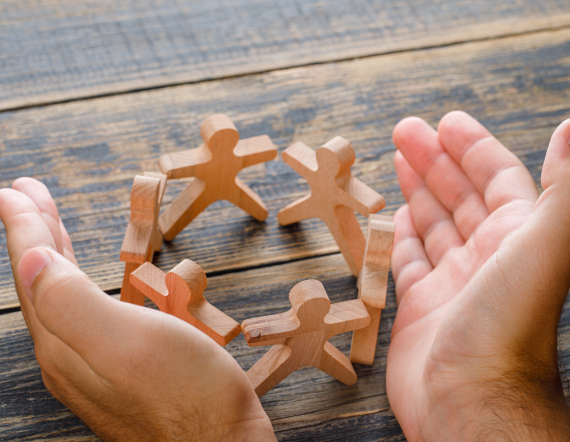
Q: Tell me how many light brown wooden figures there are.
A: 6